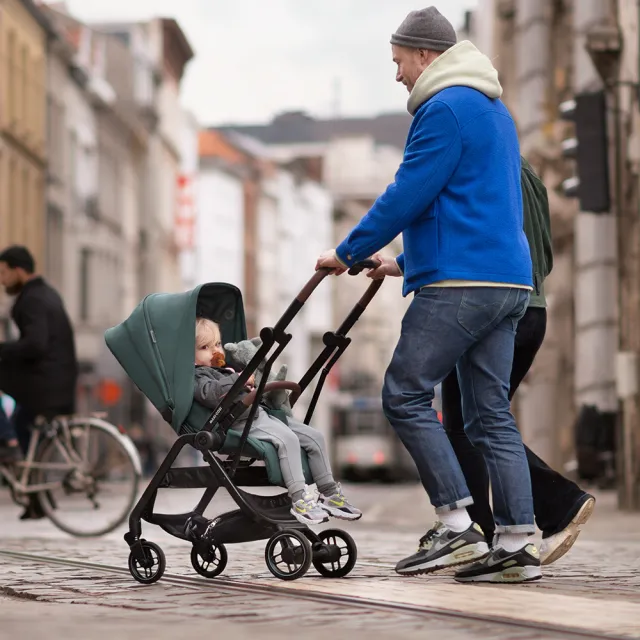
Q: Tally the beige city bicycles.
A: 1